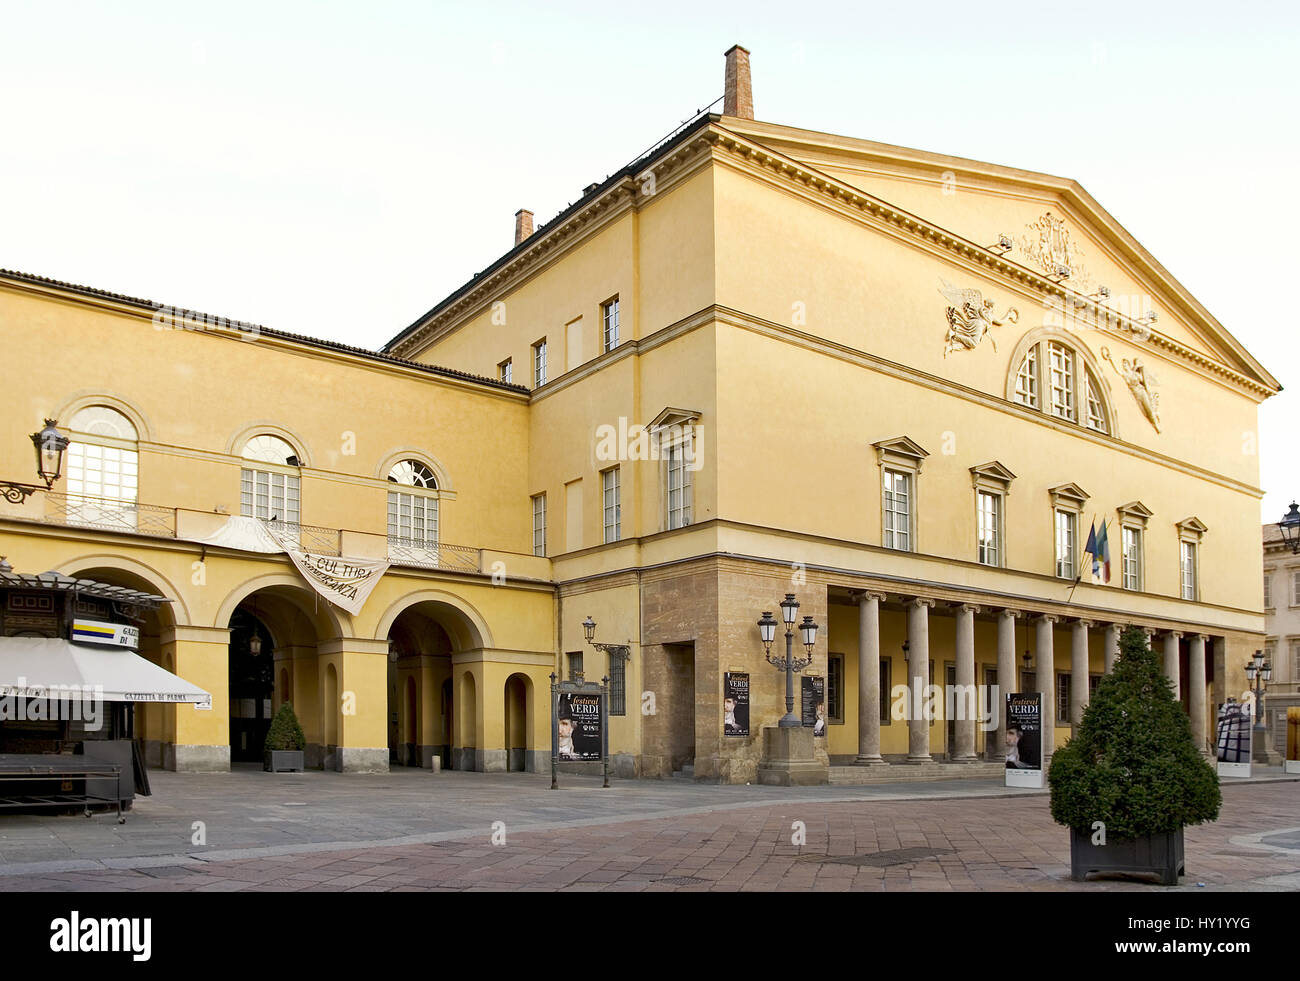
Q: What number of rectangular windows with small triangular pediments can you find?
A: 6